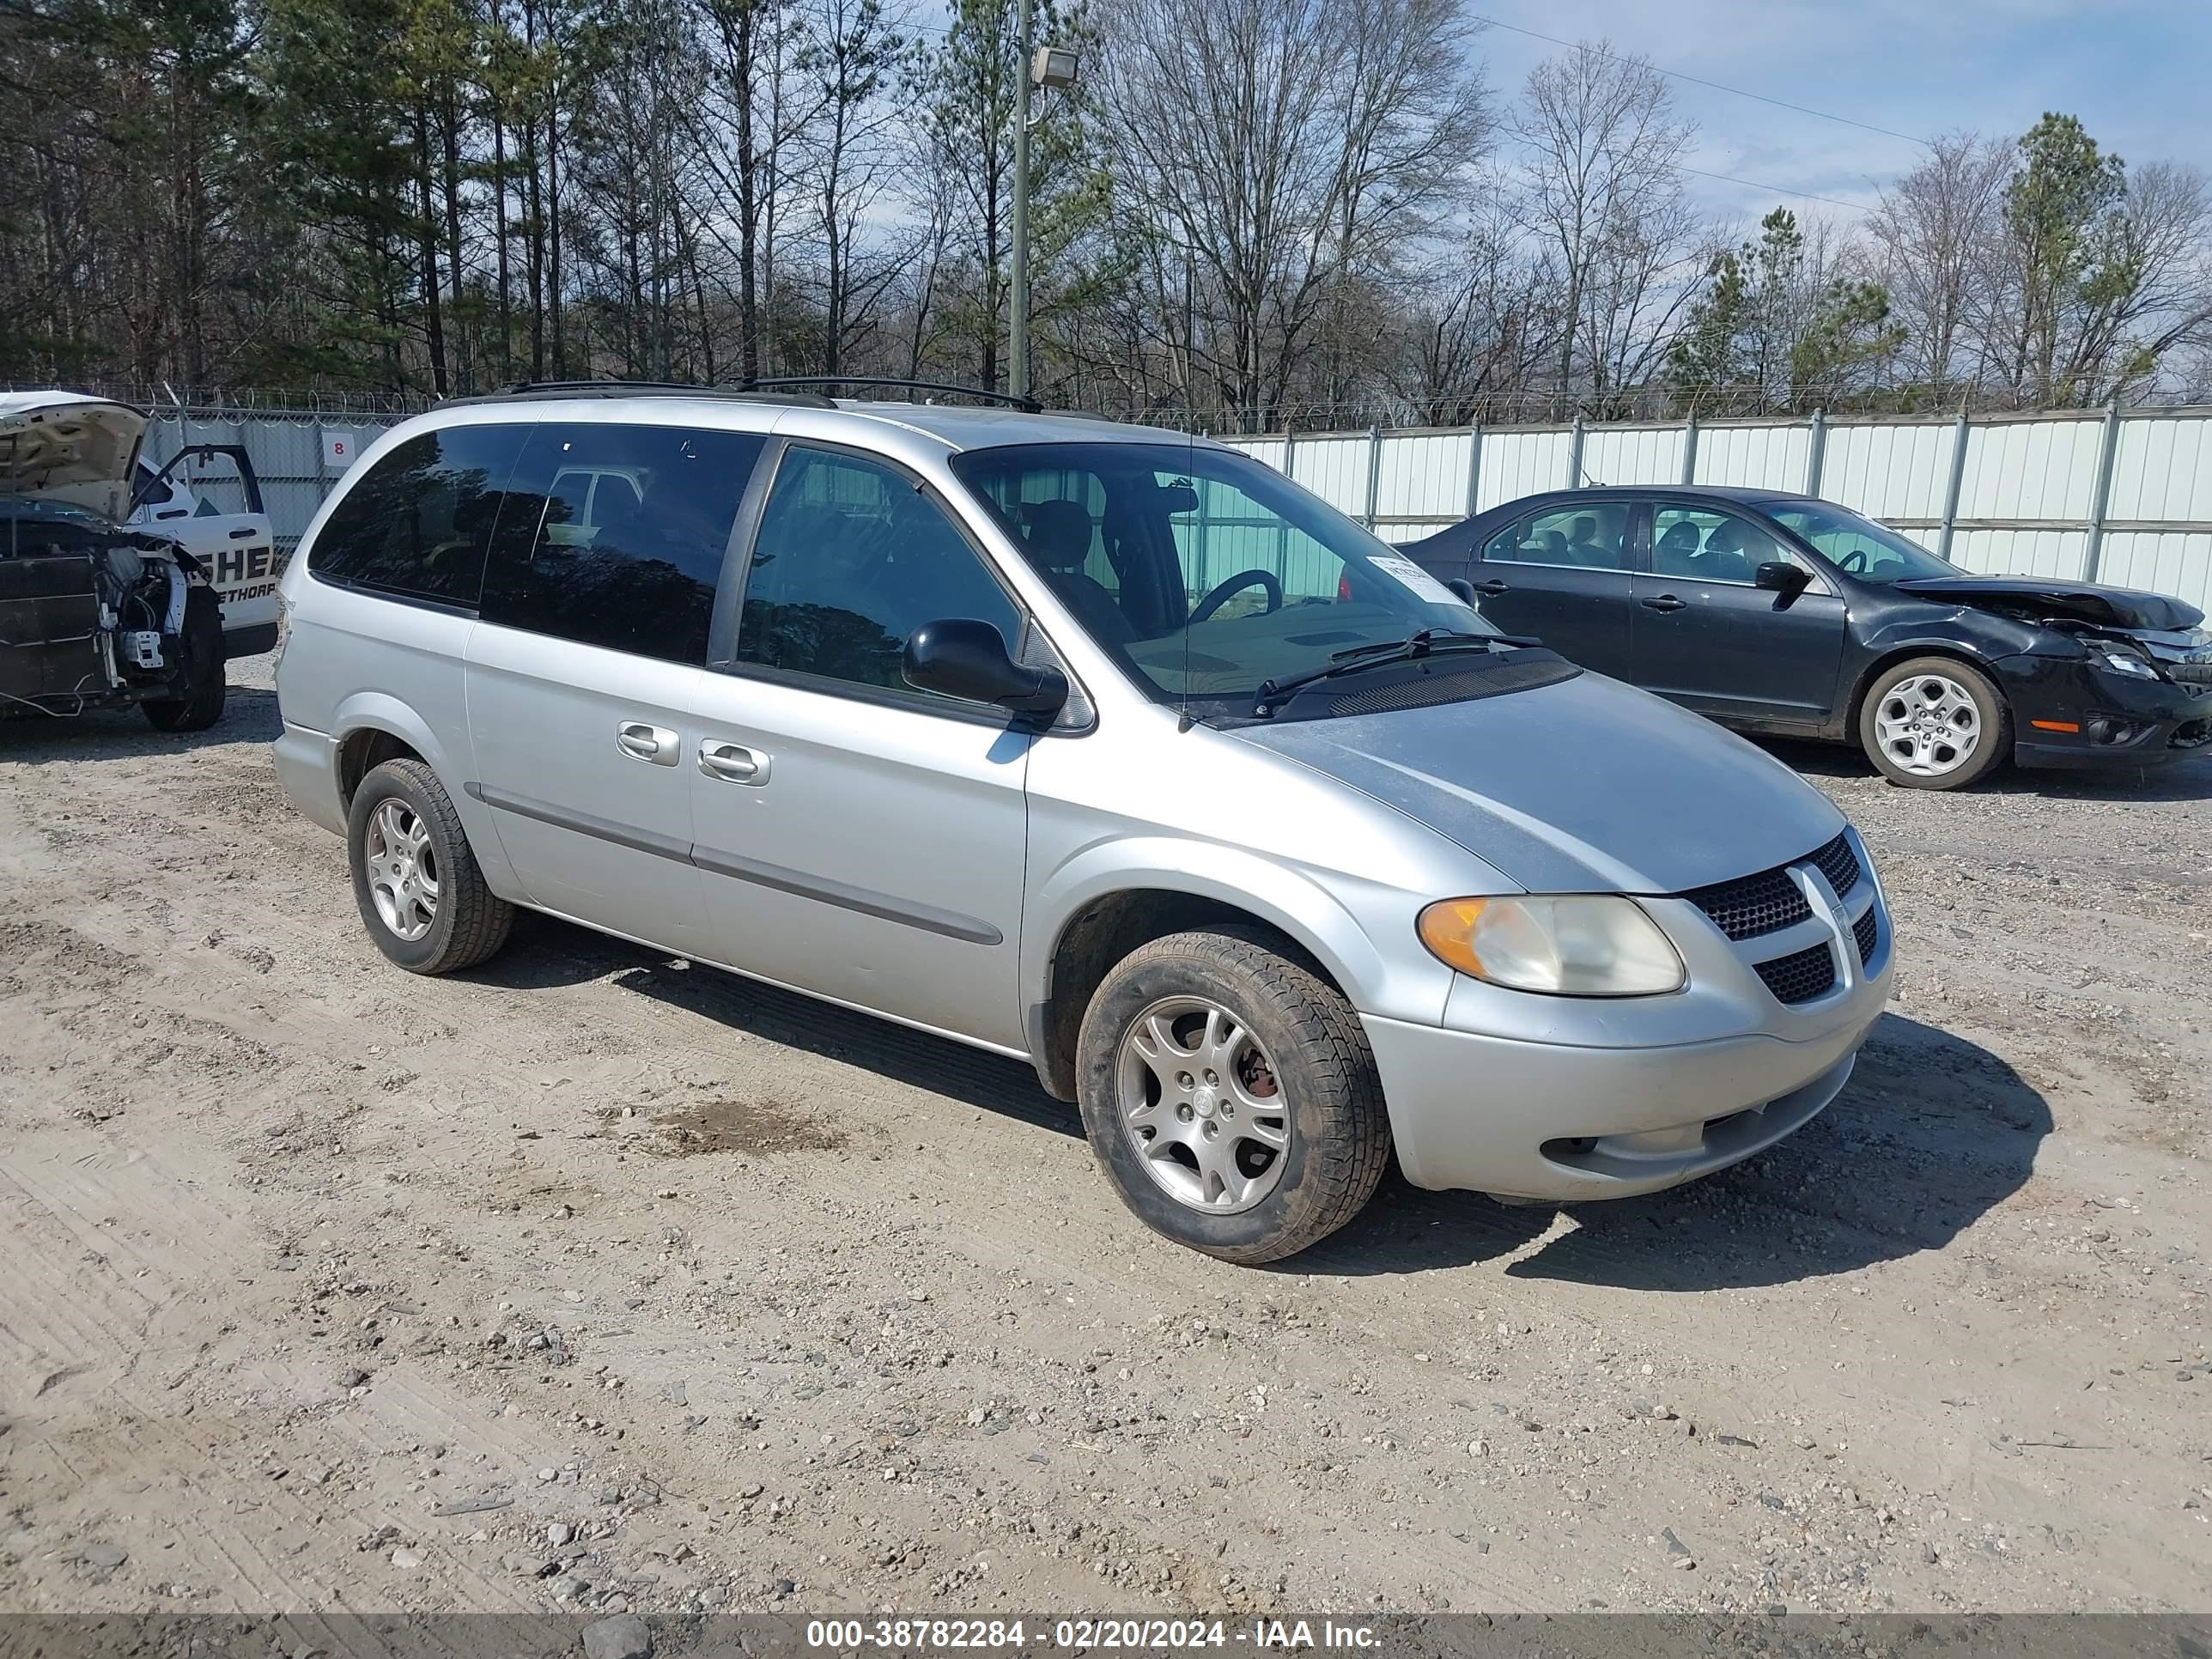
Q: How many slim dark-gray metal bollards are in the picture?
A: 0